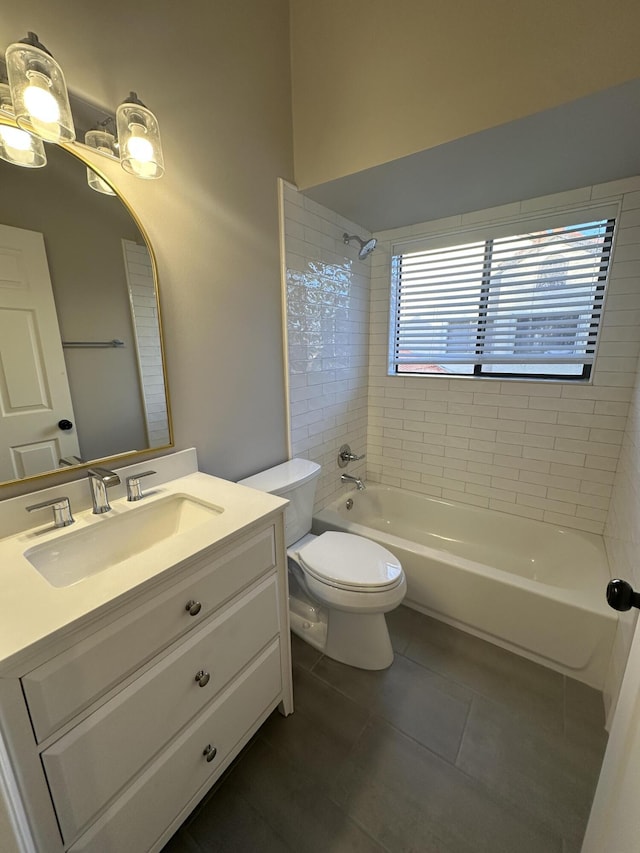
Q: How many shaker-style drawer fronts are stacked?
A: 3